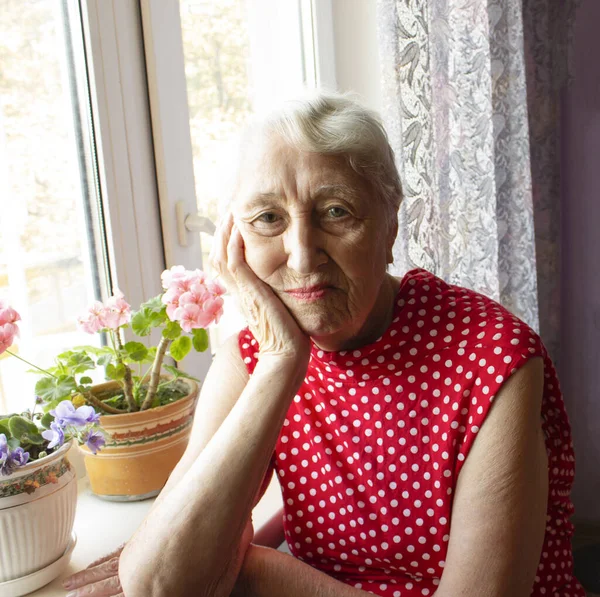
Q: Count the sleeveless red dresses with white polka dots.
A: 1